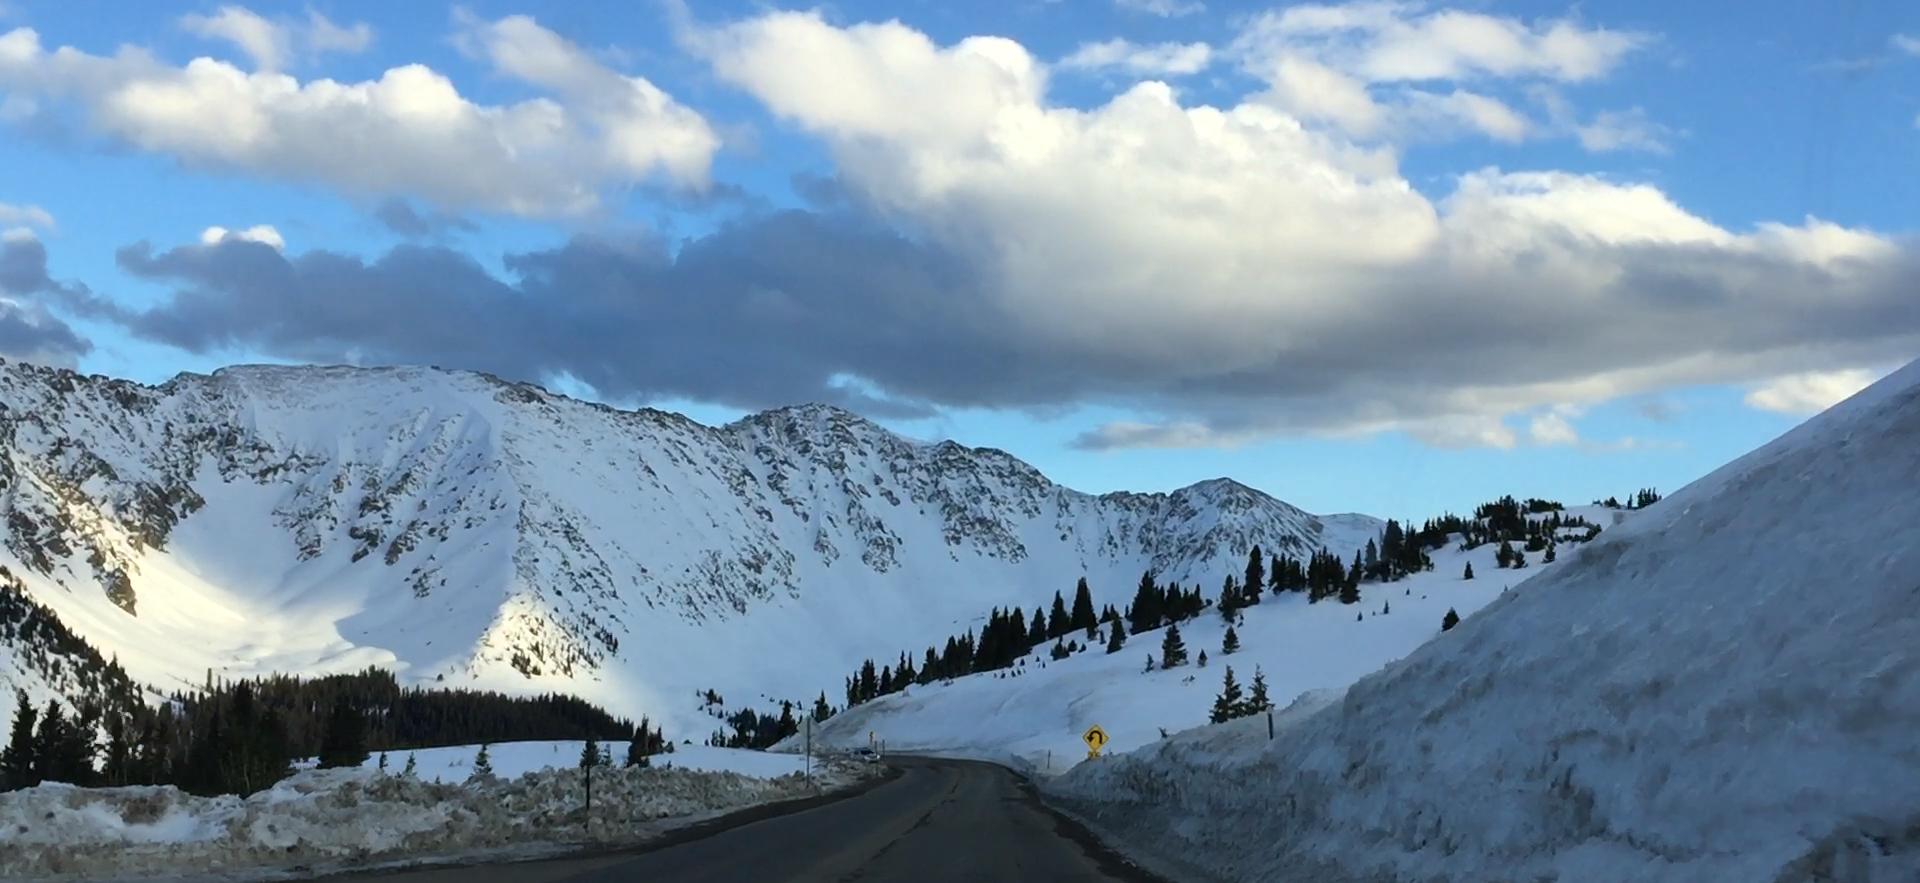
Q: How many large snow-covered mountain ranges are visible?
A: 1